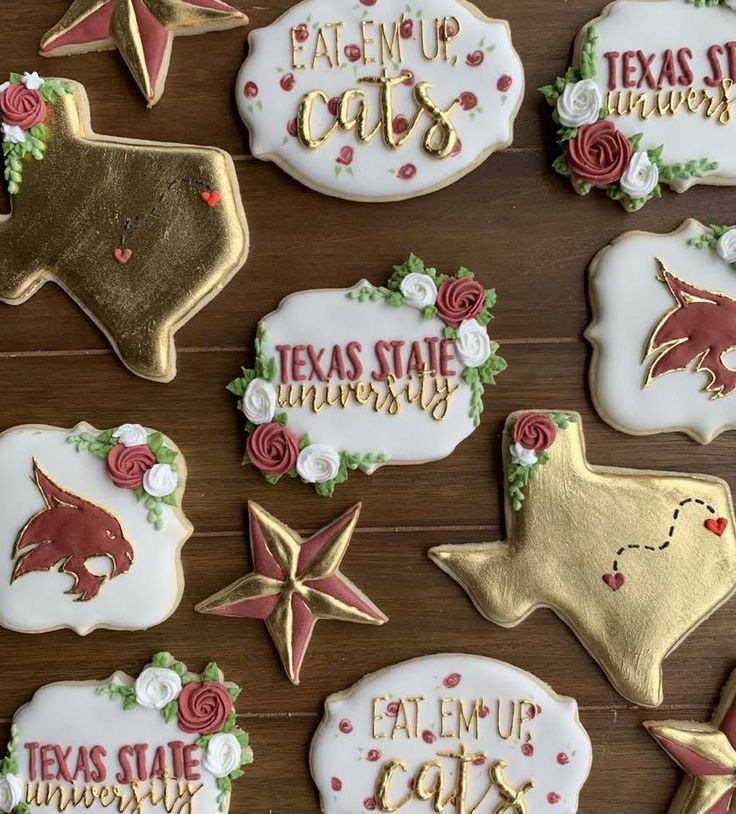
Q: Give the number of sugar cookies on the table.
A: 12